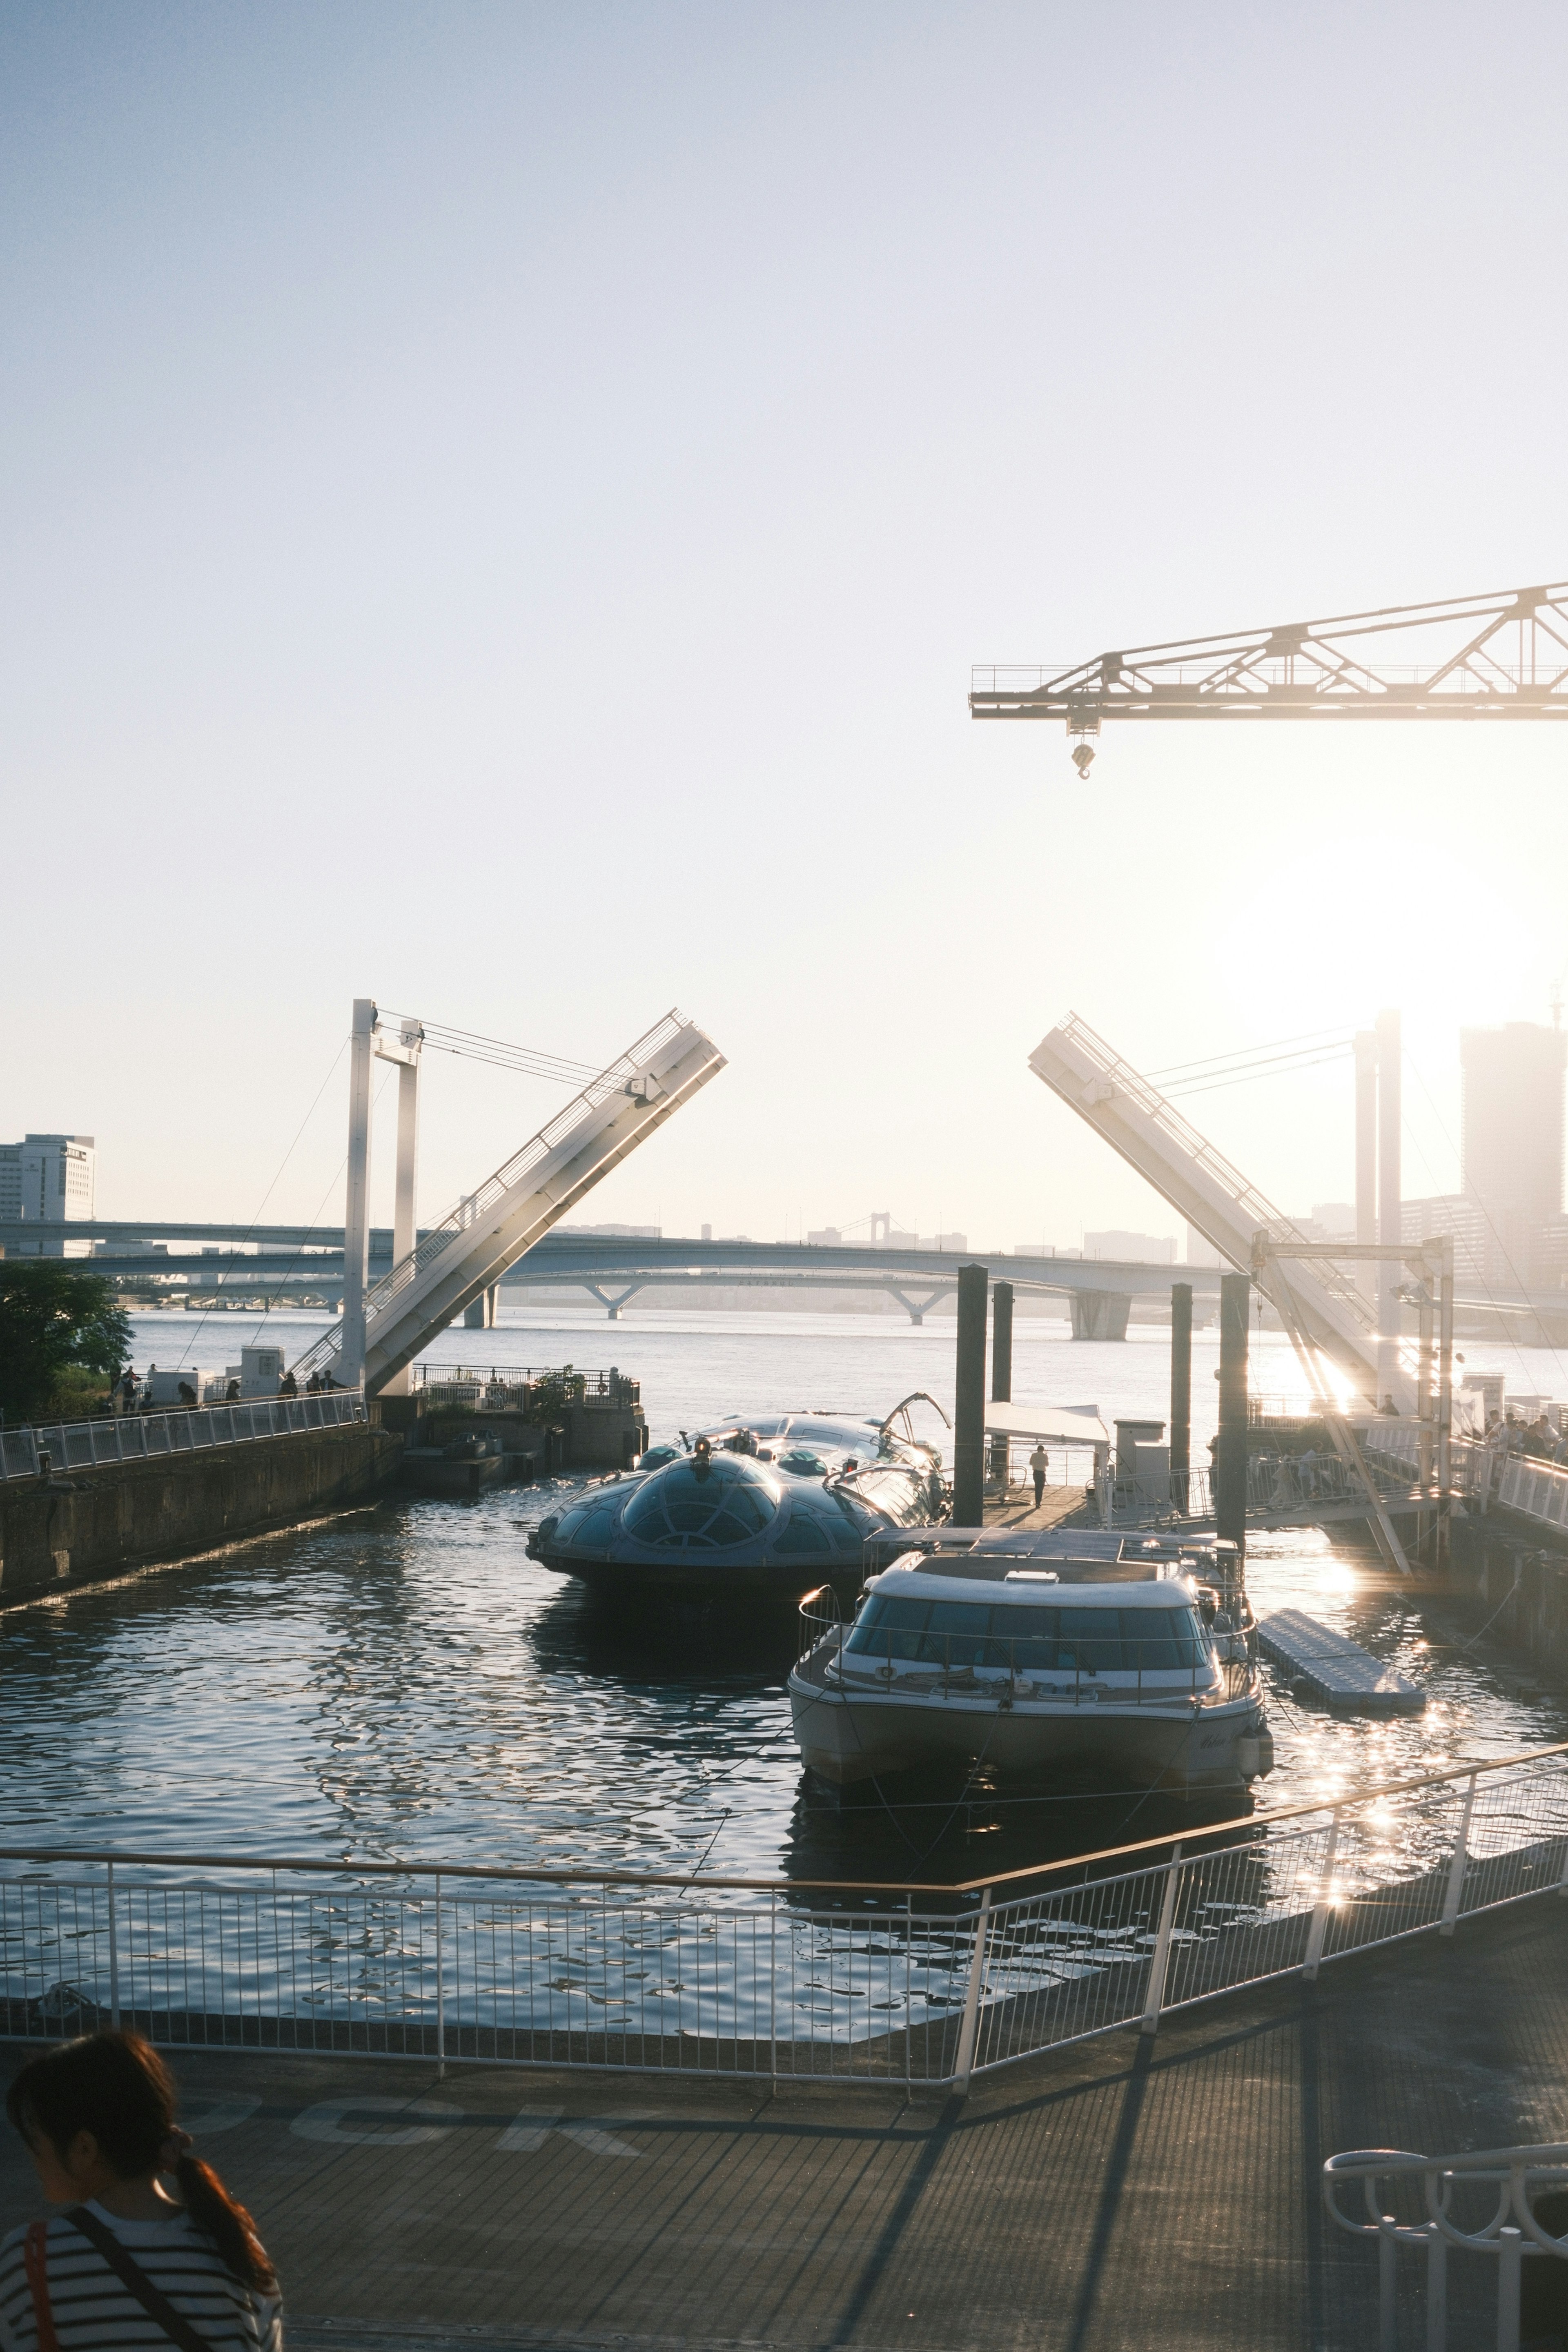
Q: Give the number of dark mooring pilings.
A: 4